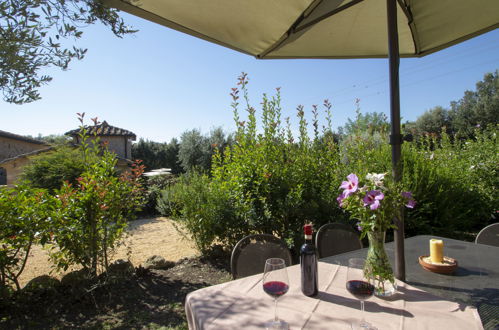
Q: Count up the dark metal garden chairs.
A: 3